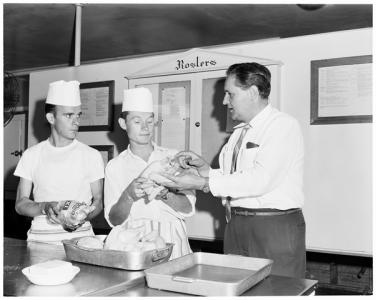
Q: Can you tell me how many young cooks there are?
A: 2